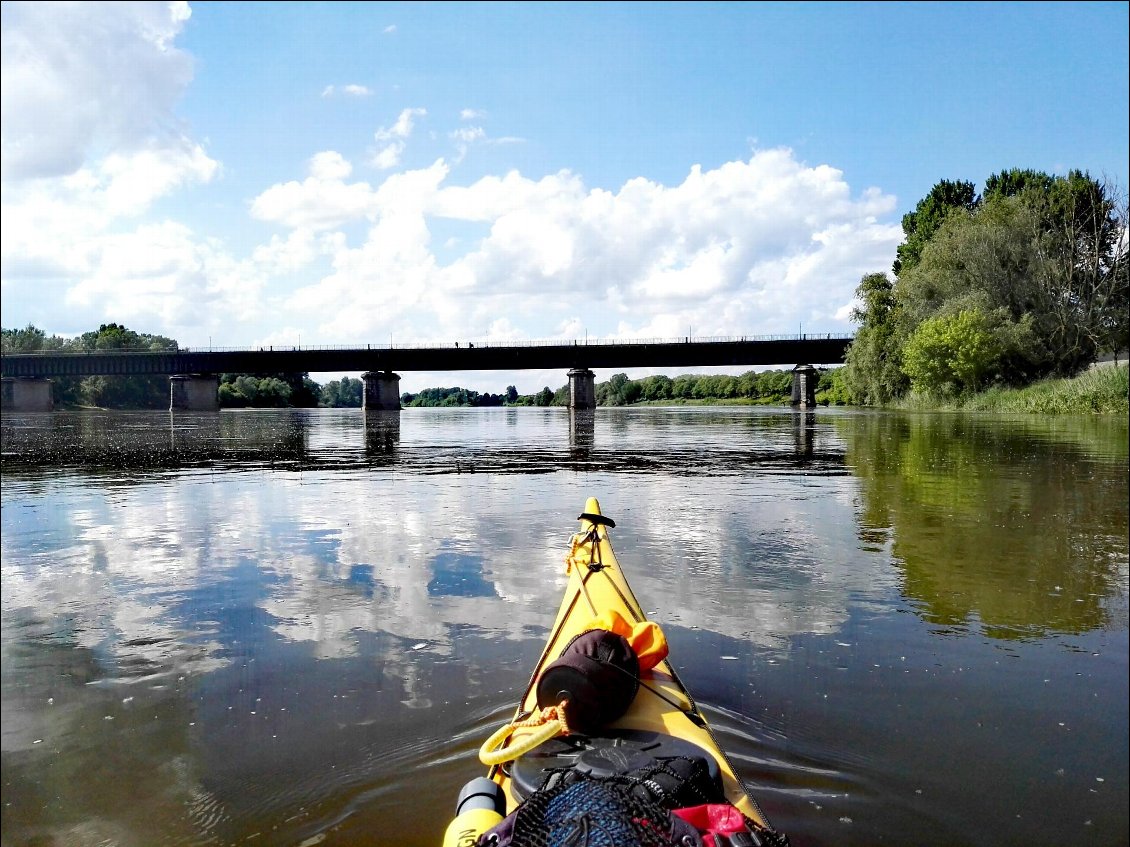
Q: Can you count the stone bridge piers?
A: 5